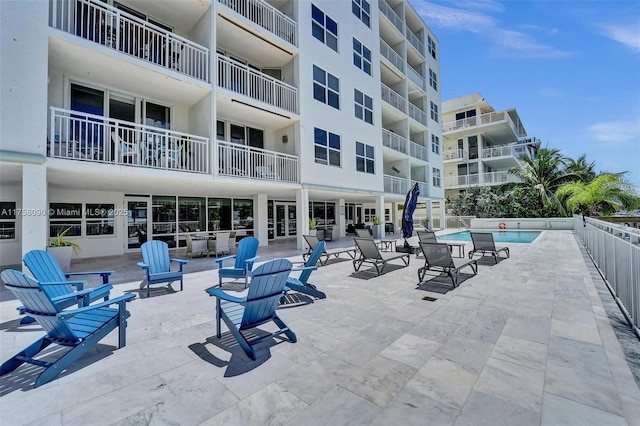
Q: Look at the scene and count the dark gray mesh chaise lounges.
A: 6